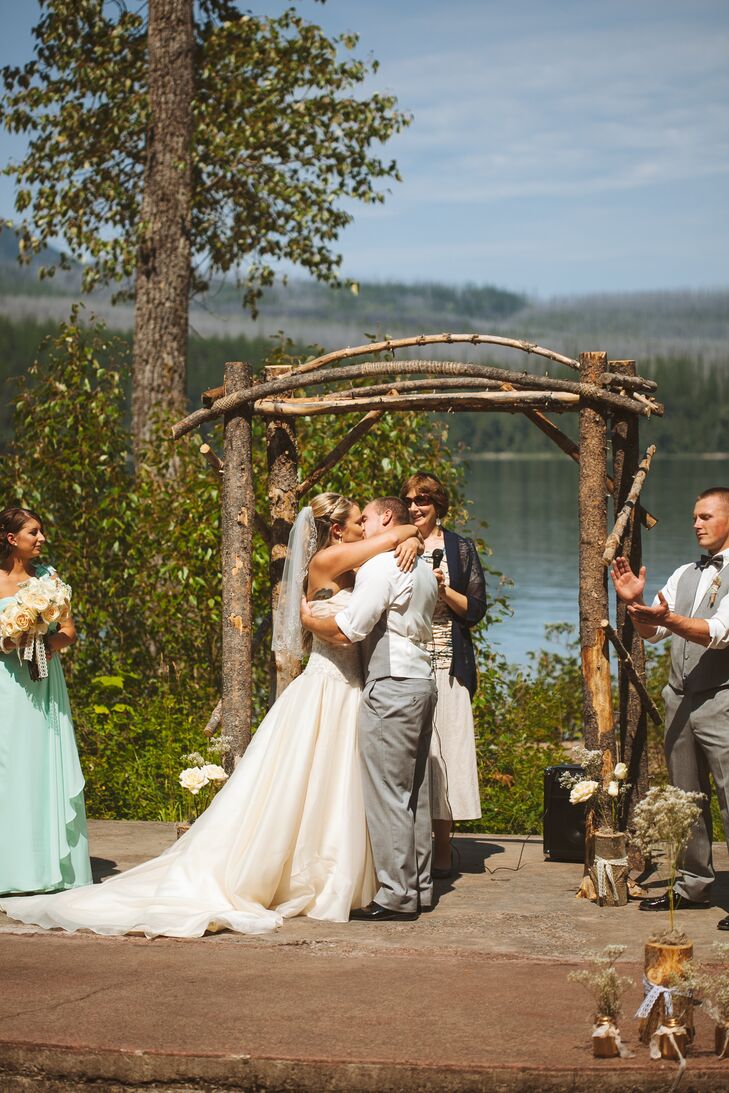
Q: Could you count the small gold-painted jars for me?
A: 3